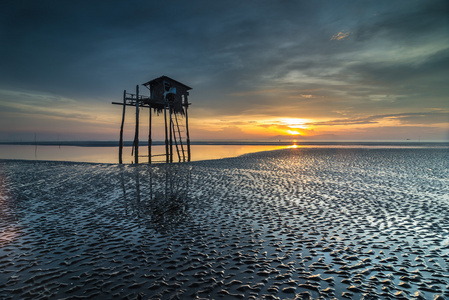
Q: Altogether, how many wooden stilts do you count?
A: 6